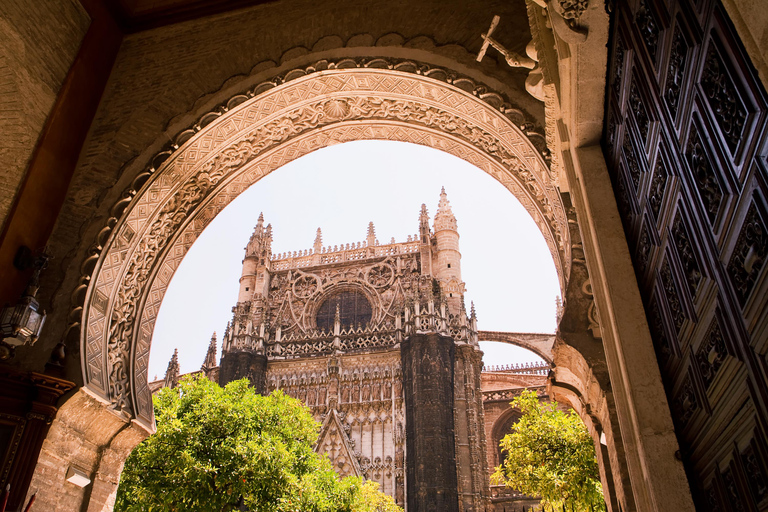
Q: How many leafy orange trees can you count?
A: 2